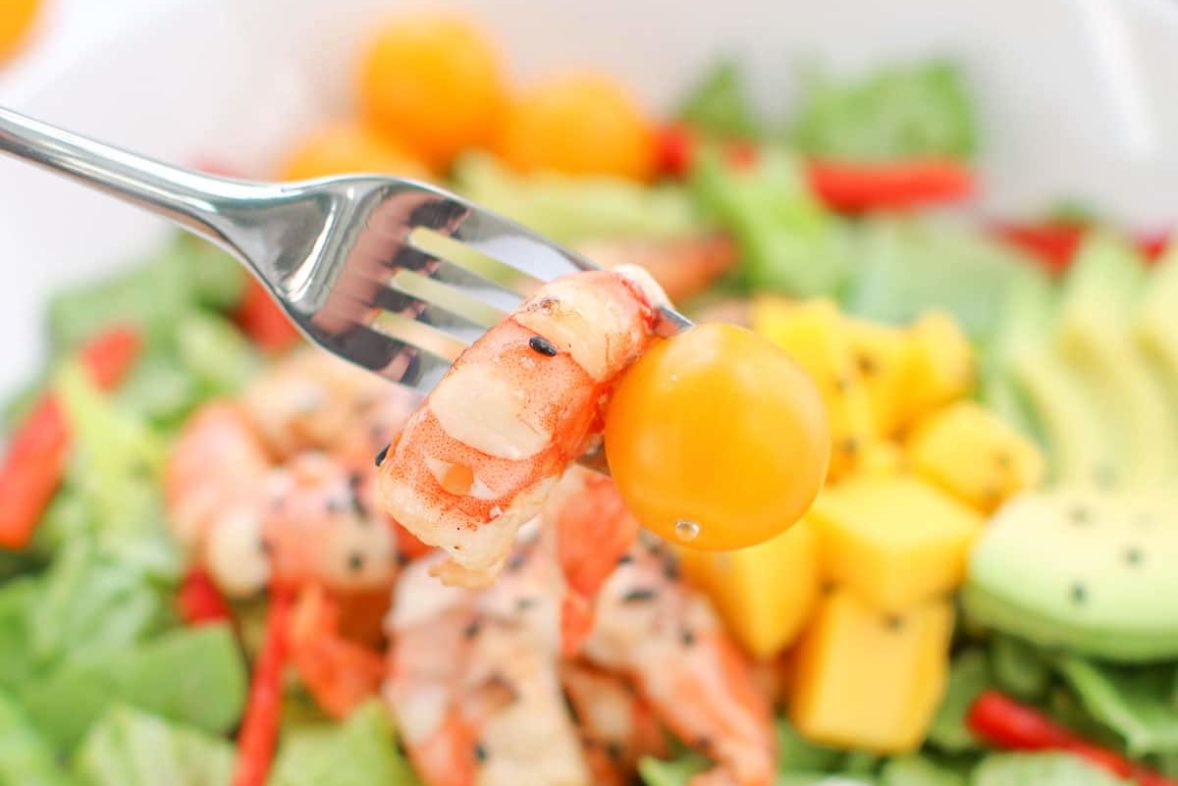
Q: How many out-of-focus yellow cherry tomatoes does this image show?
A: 4